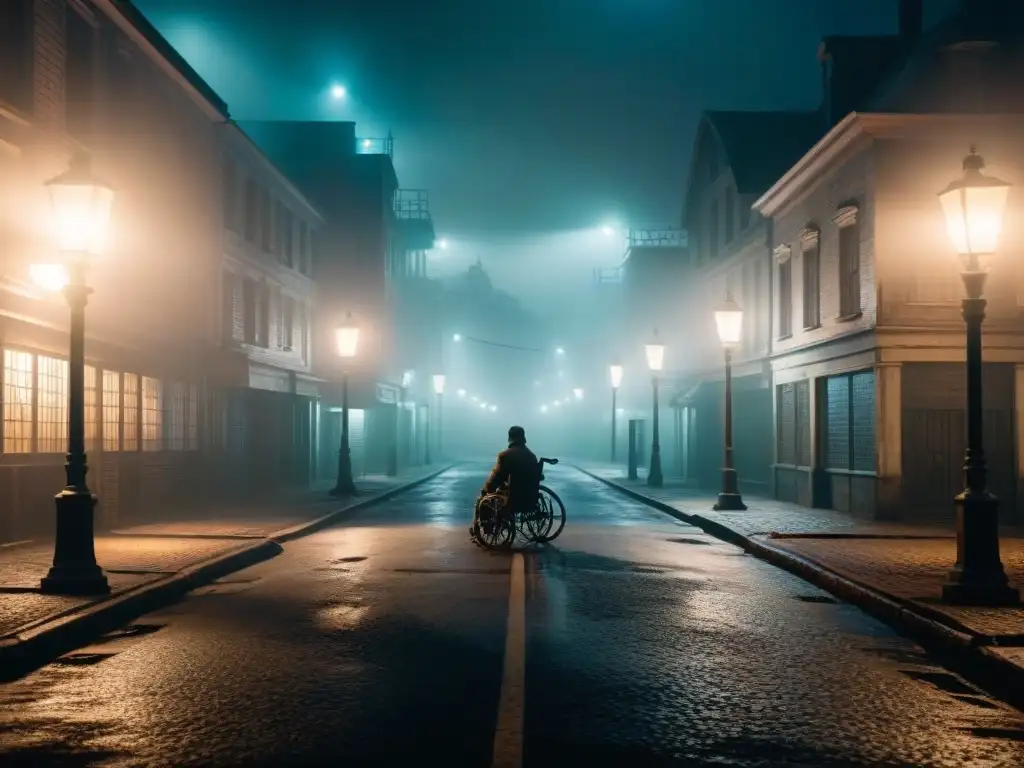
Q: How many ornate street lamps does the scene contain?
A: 7